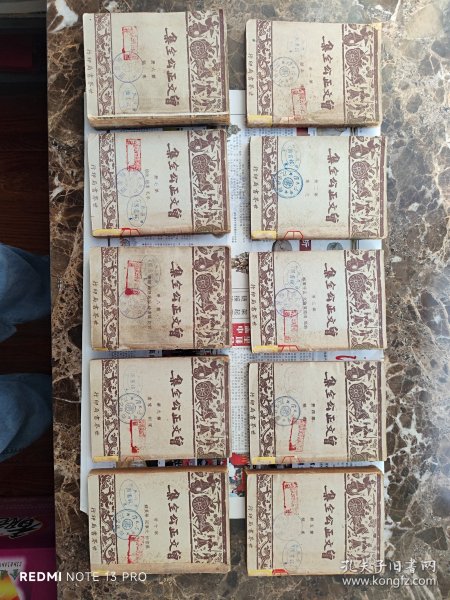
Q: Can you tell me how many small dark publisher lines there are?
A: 10